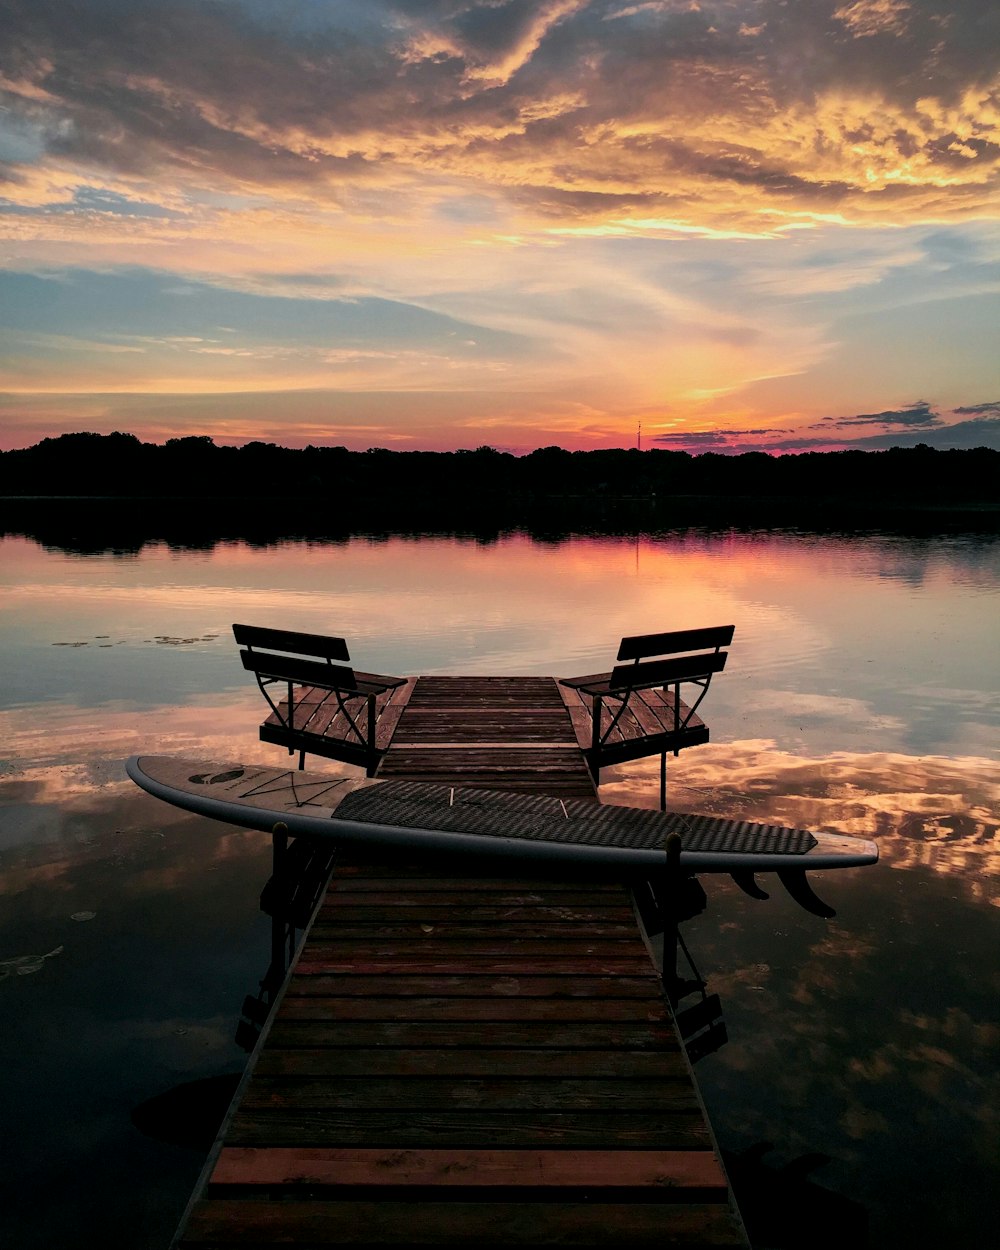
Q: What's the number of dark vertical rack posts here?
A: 2